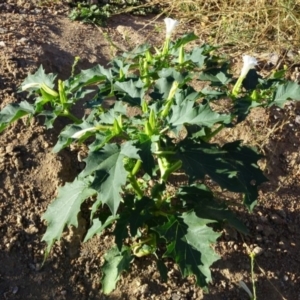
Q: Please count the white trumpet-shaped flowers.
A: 2